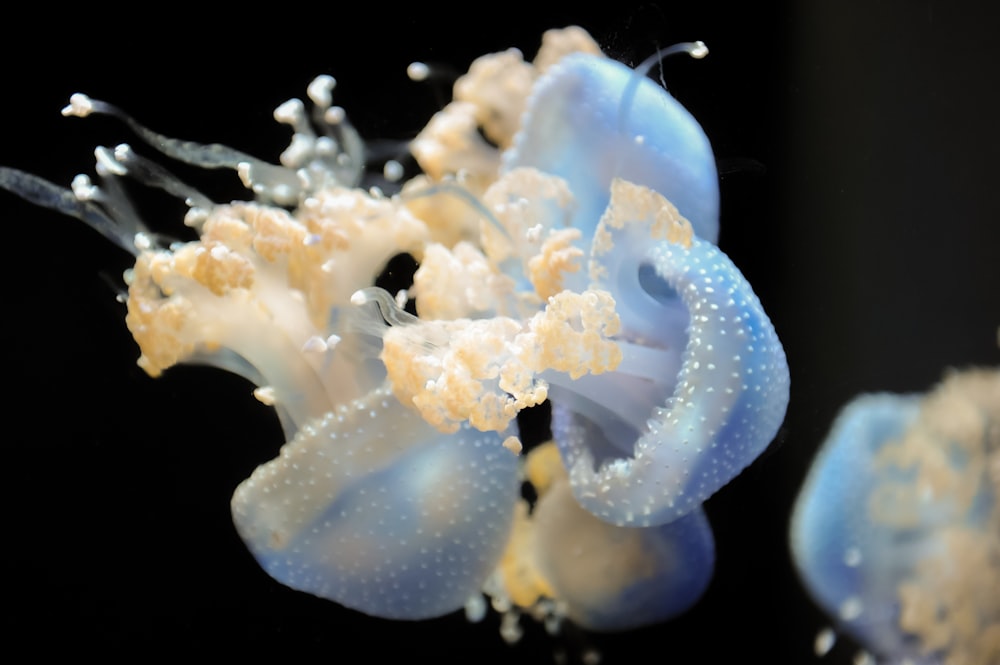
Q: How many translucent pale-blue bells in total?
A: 5